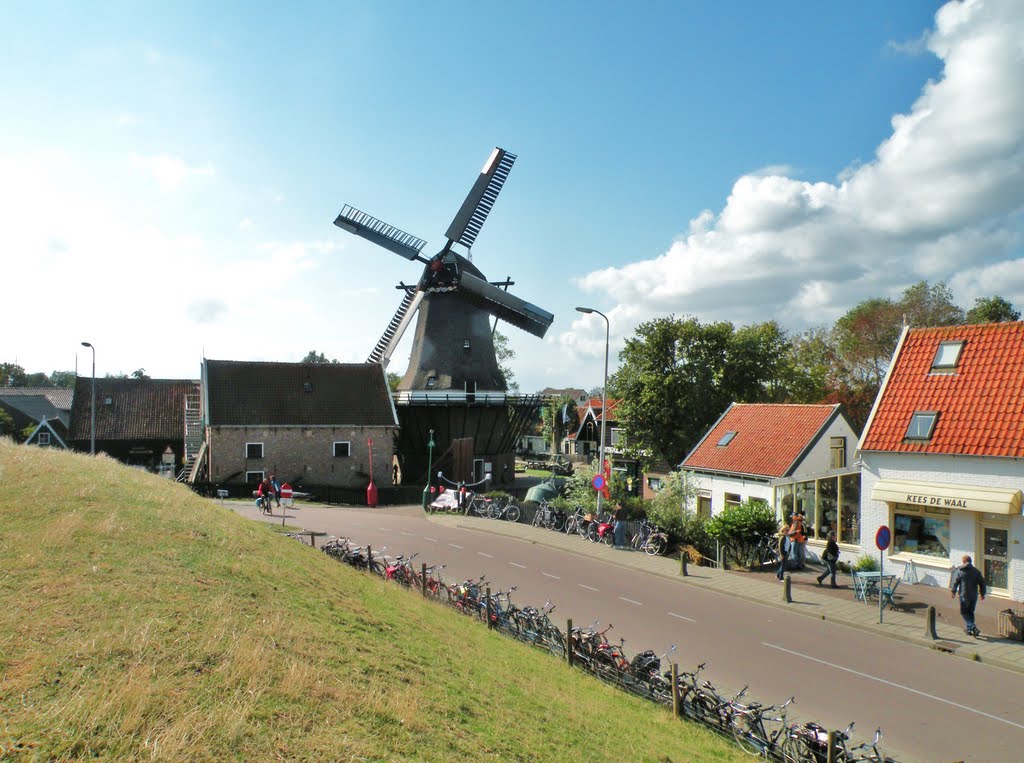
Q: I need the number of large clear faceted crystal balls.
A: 0